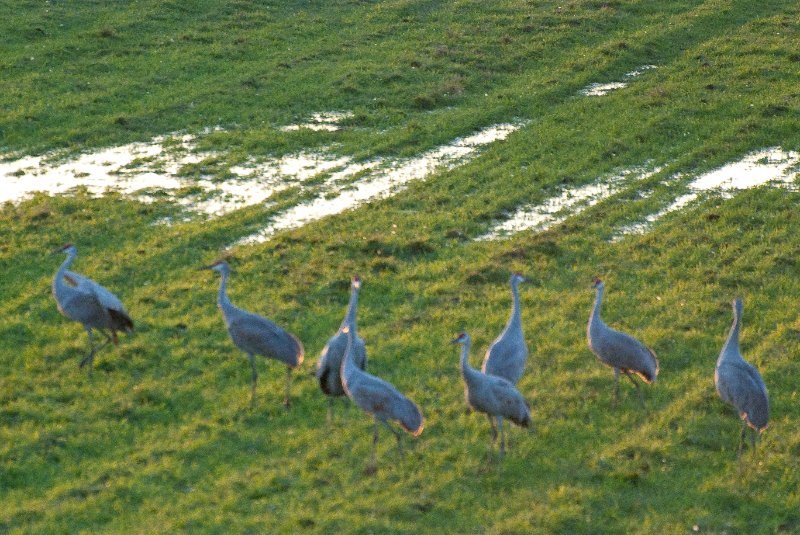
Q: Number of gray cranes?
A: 8